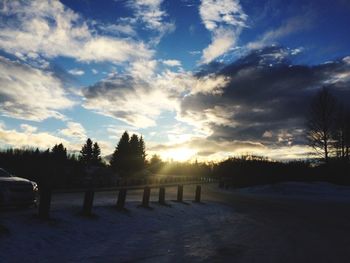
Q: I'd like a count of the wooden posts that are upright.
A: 7